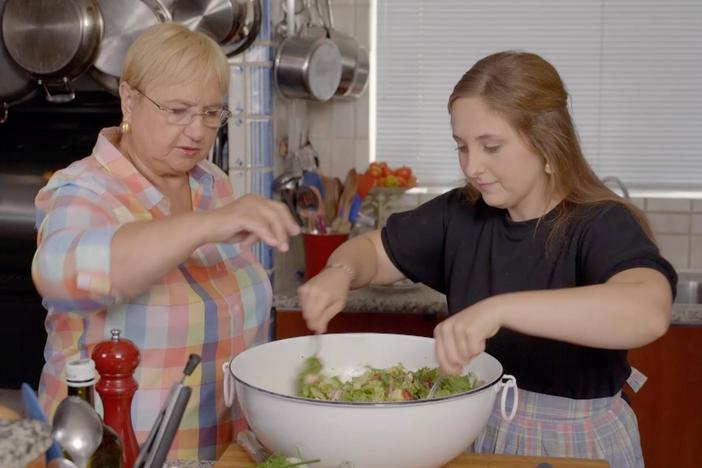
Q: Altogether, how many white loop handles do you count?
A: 2